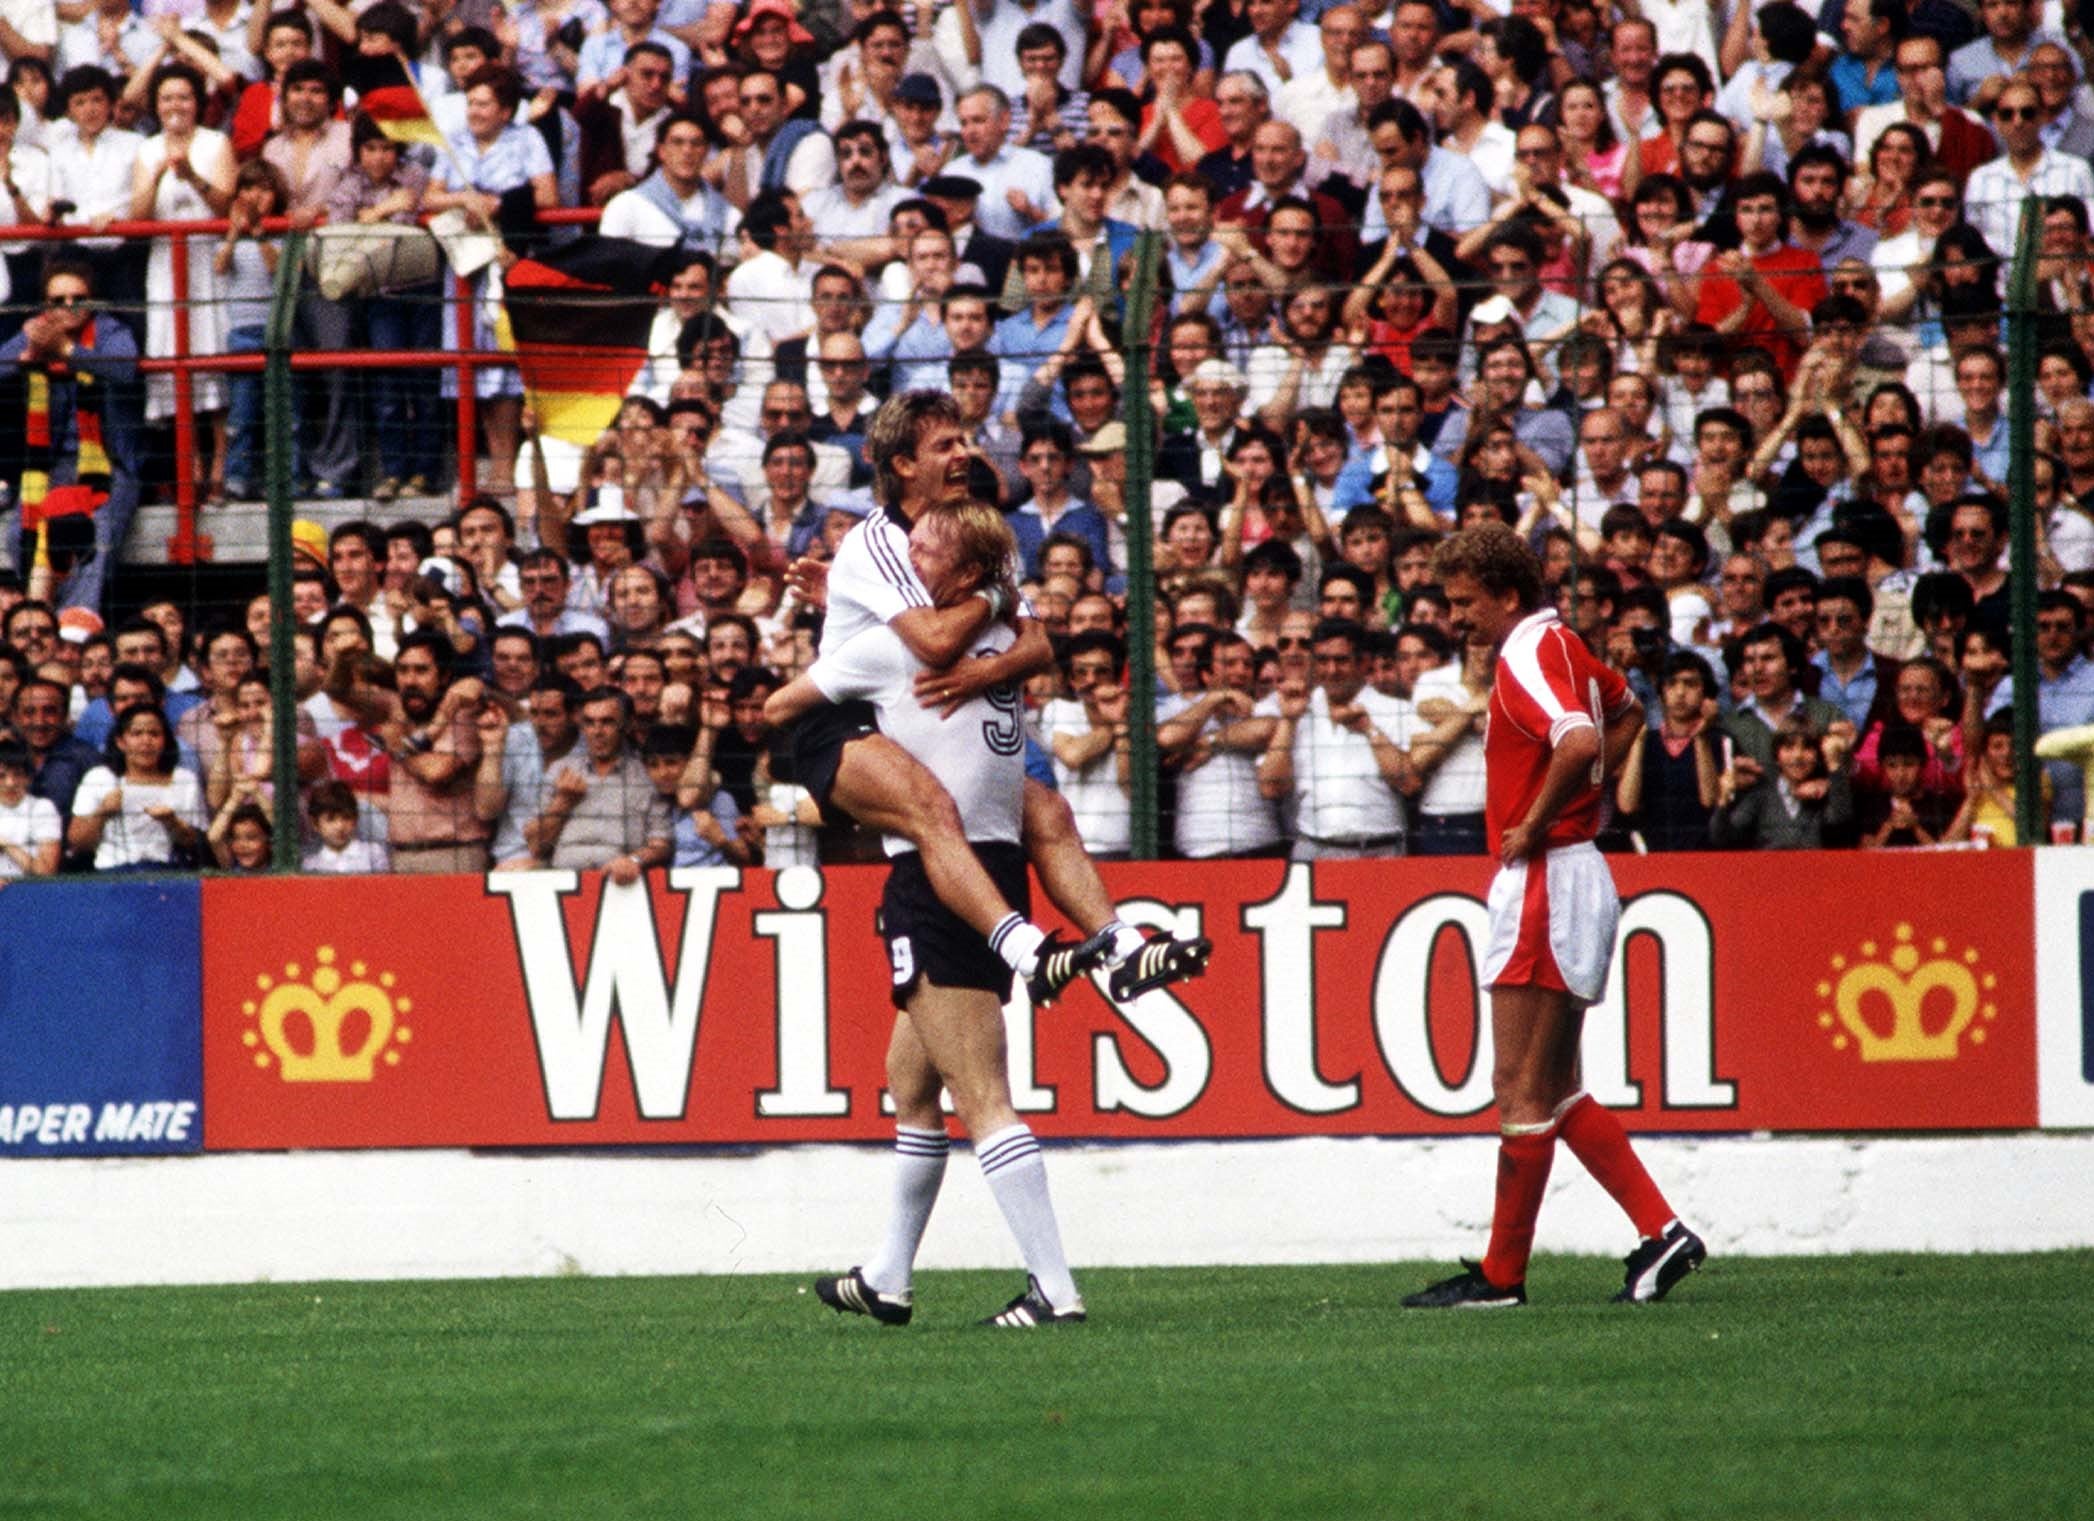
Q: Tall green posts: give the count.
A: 3